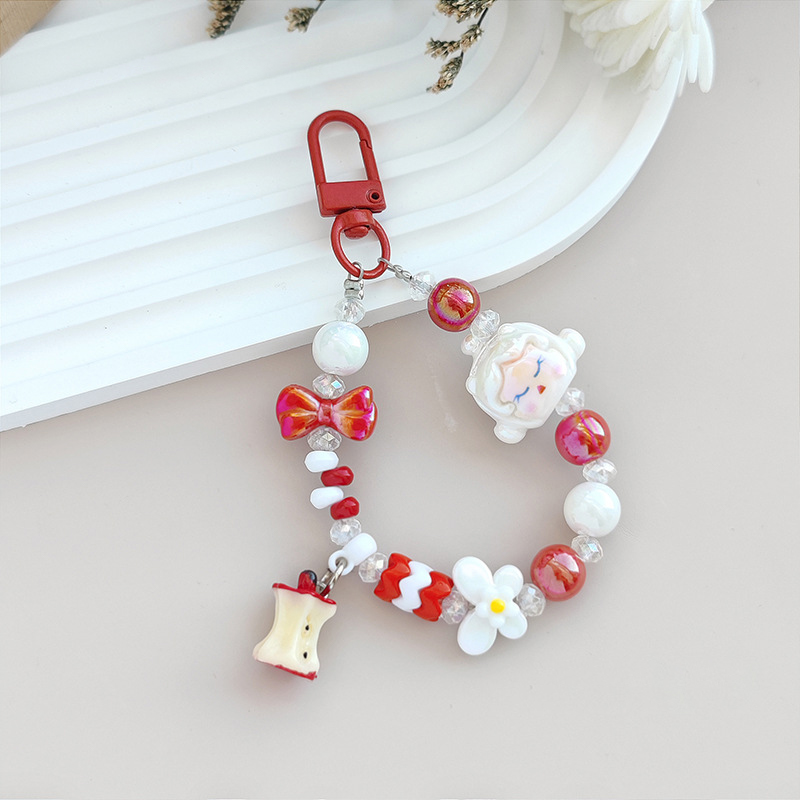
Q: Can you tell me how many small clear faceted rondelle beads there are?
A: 12